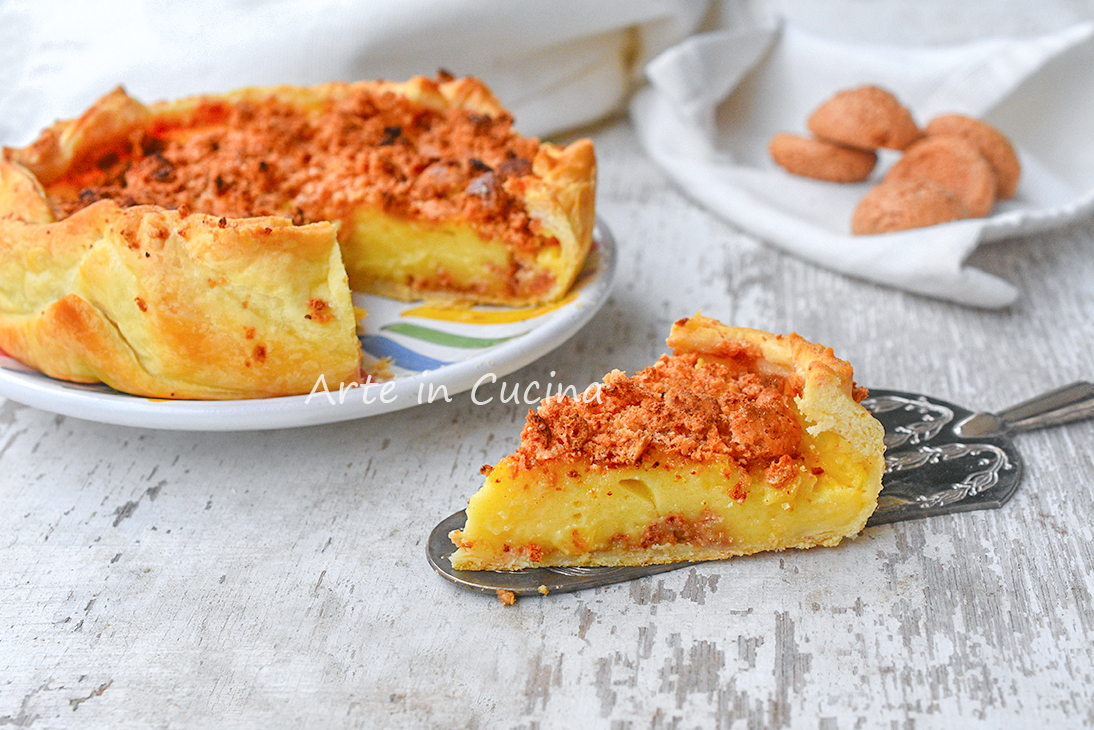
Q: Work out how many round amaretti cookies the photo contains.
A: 5